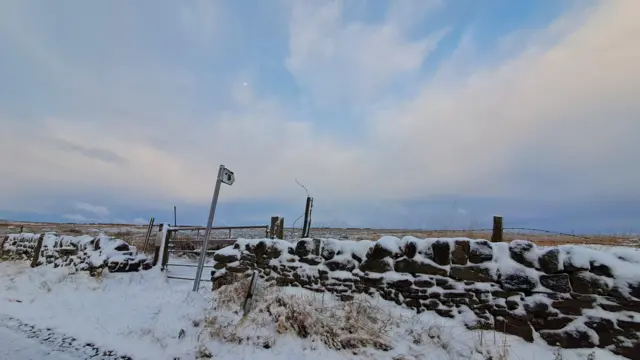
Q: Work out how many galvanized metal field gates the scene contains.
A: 1